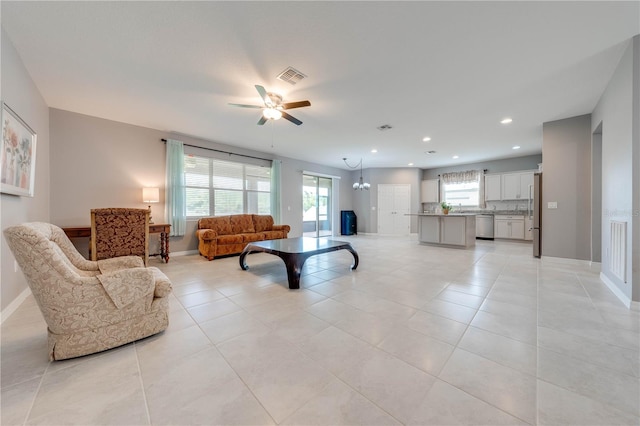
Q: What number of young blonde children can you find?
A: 0